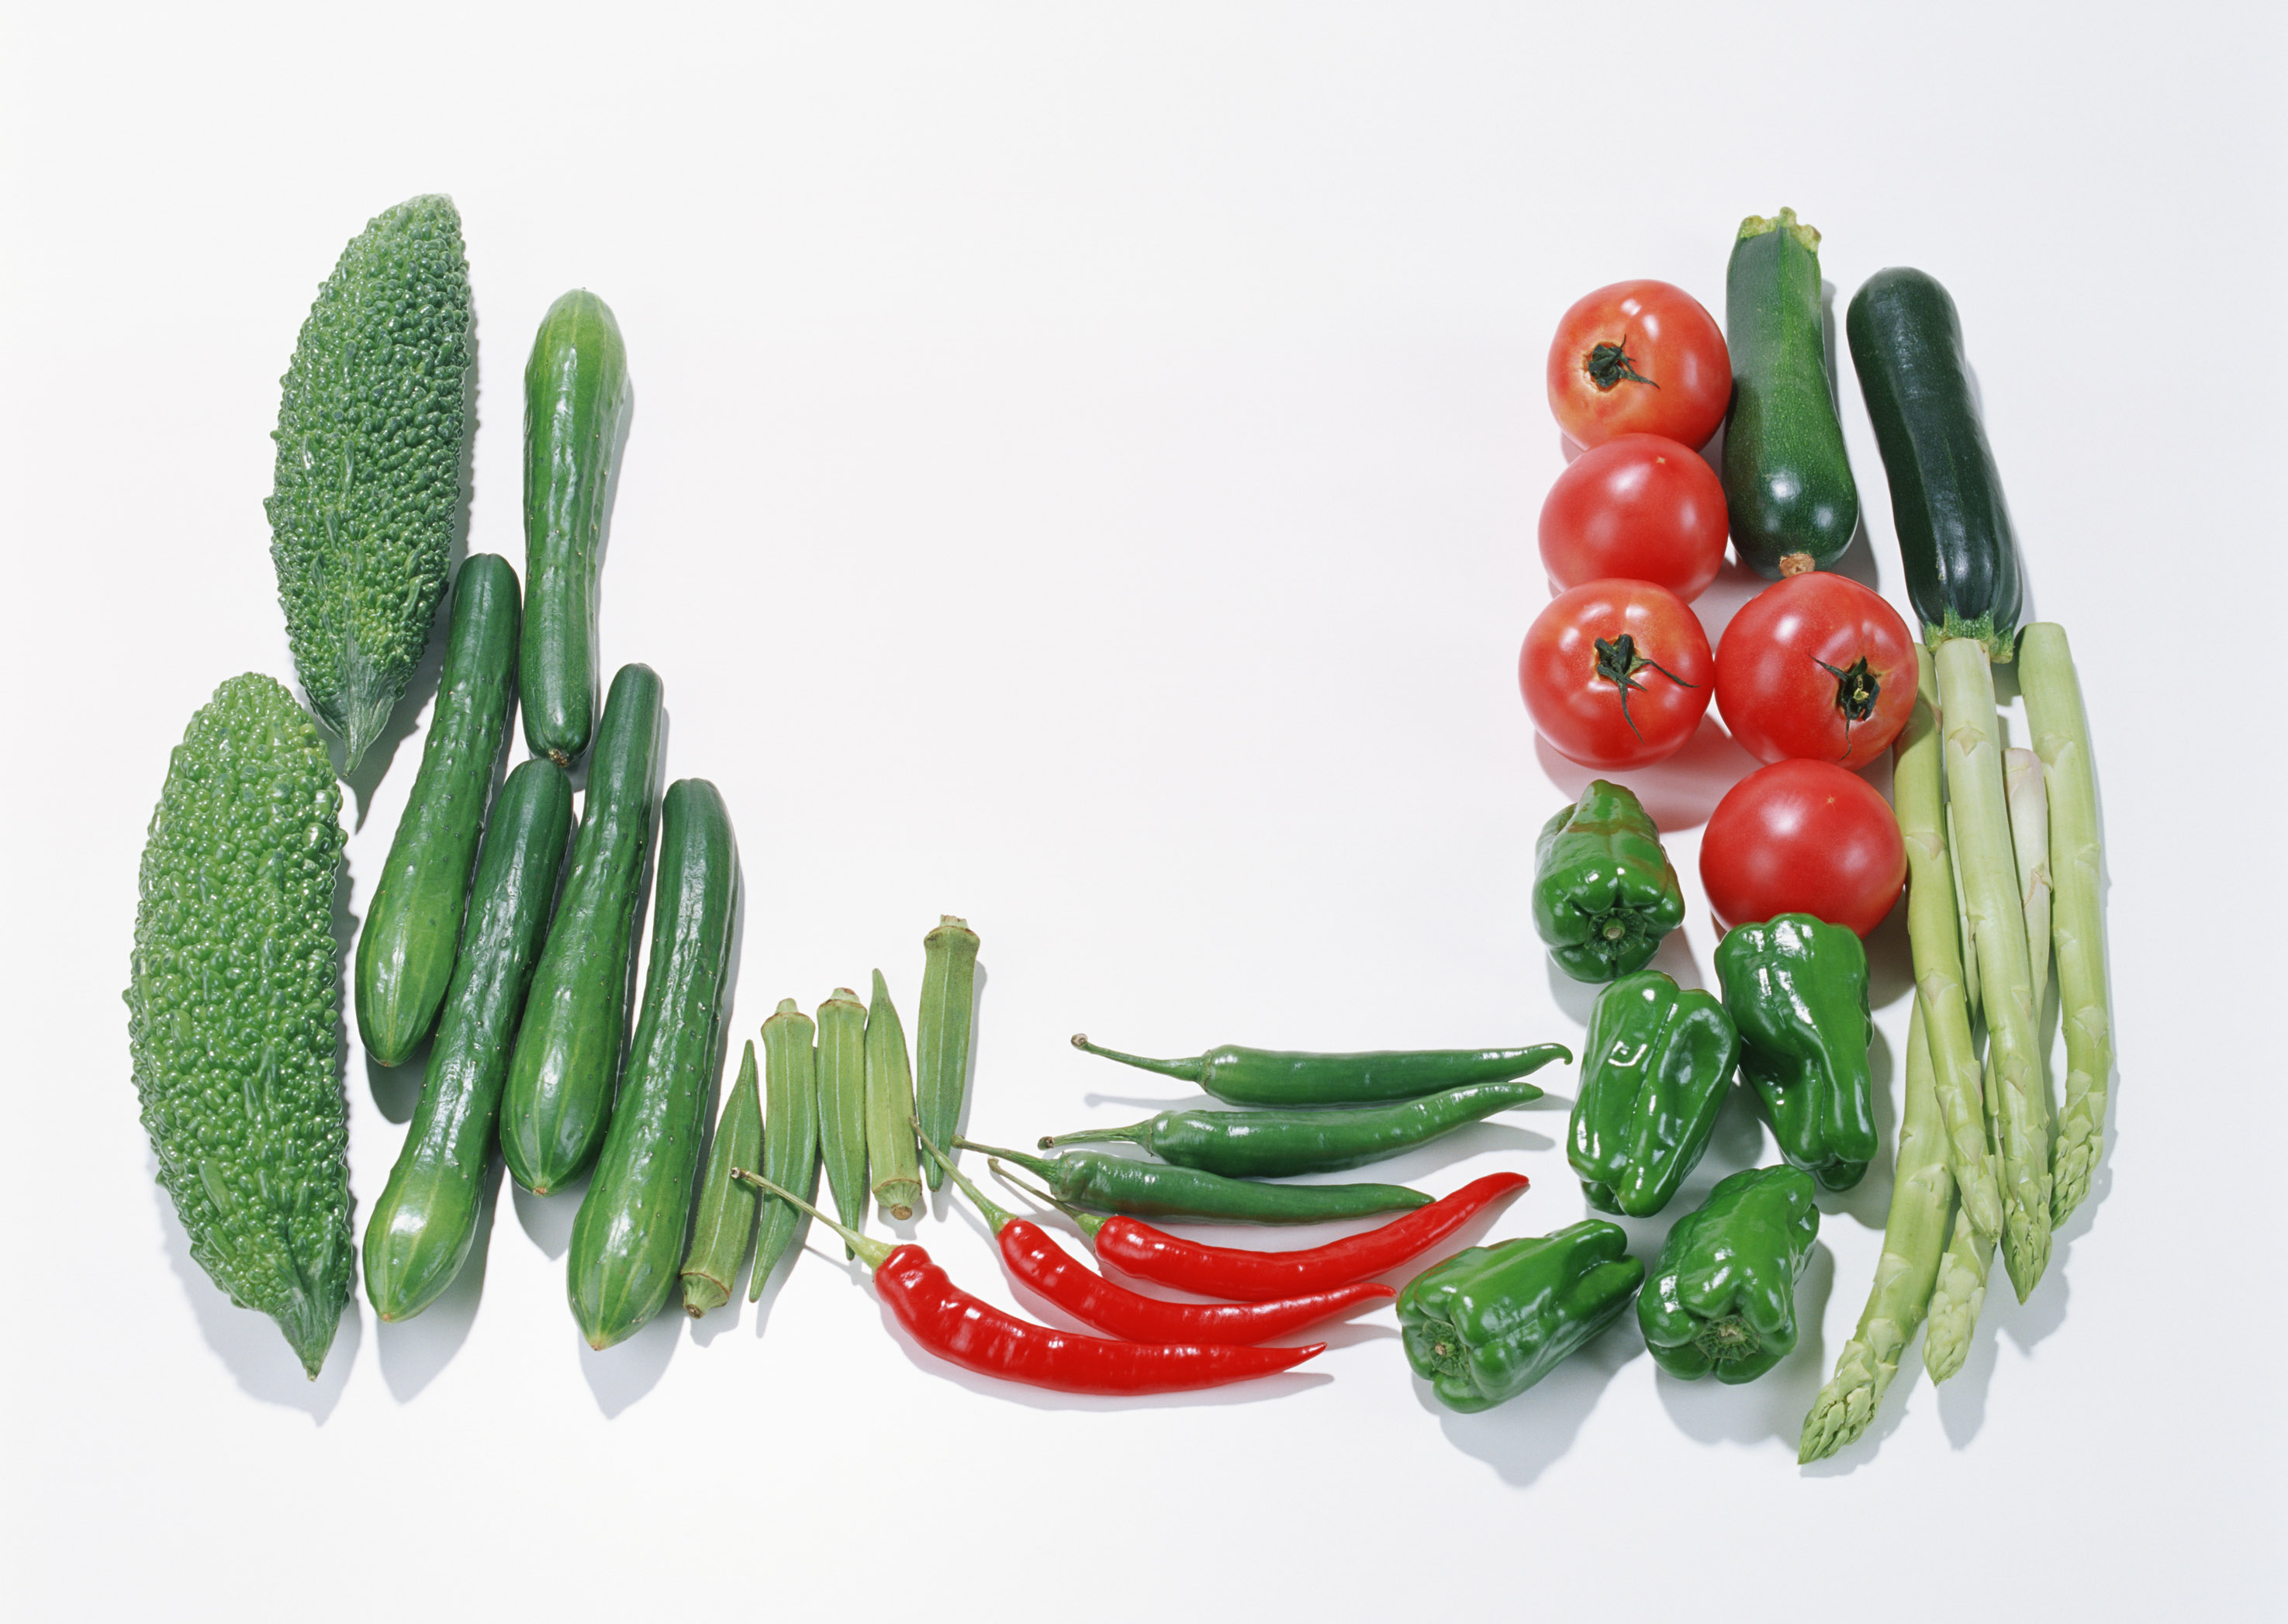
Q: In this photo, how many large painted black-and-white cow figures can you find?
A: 0